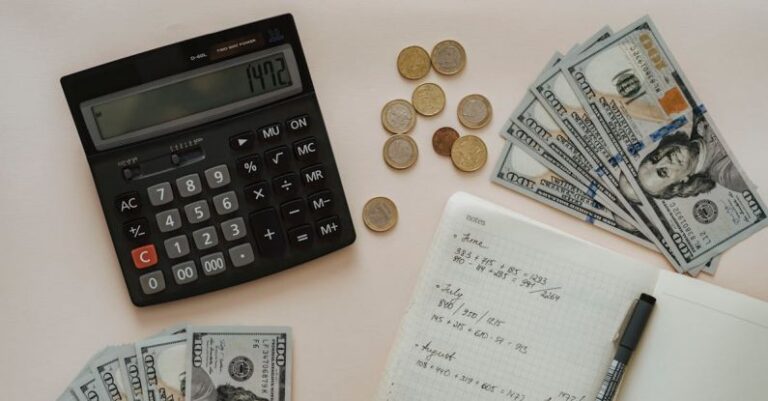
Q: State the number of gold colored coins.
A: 3